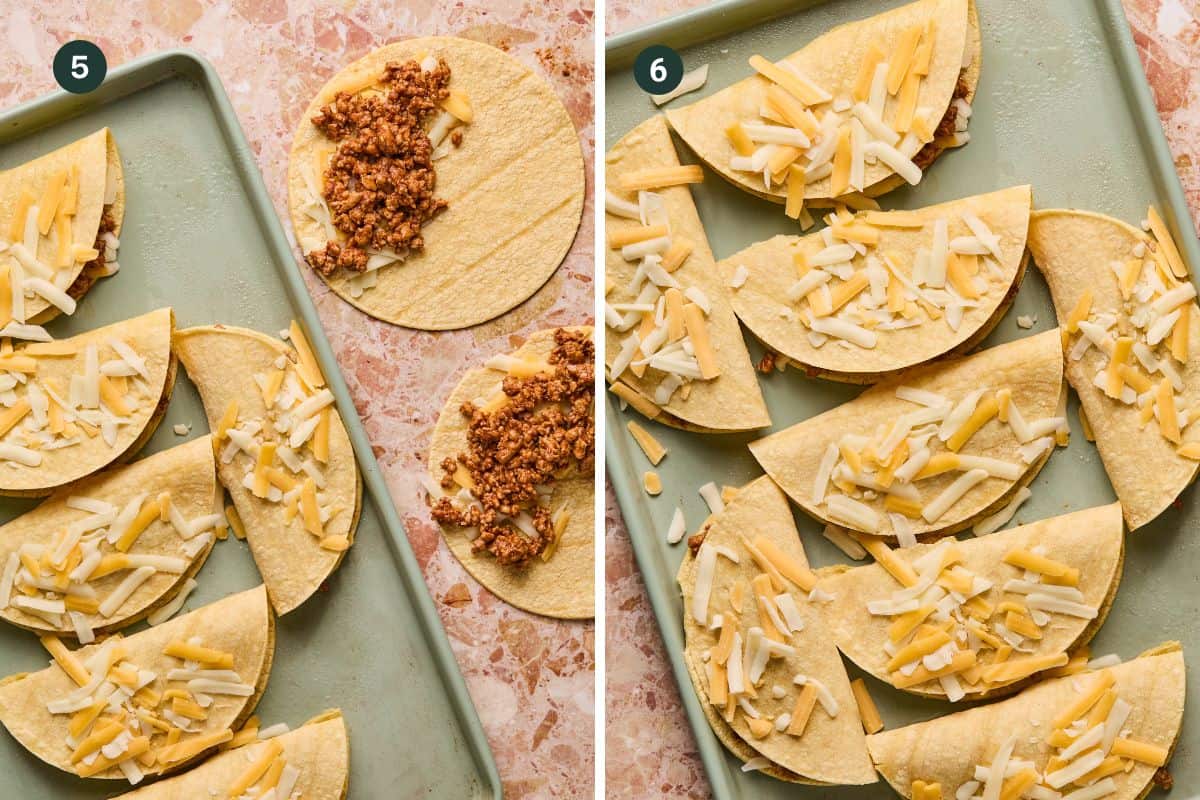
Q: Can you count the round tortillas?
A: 2